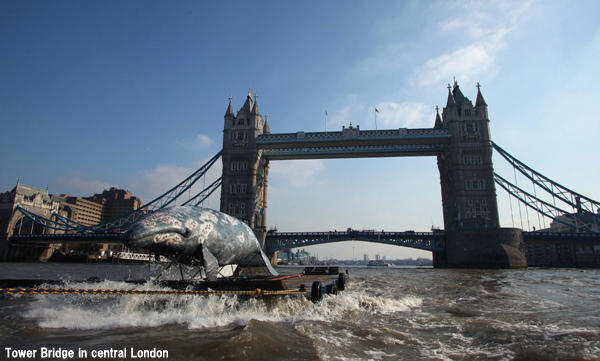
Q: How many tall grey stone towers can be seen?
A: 2